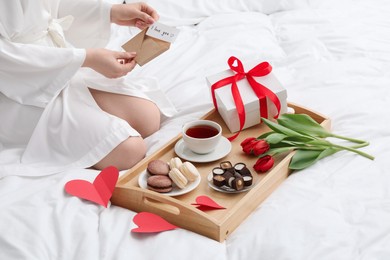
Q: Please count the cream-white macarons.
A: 3